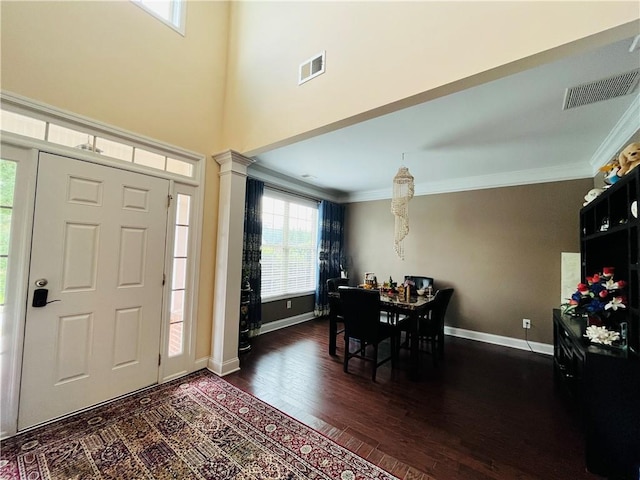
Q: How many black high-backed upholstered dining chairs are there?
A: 4